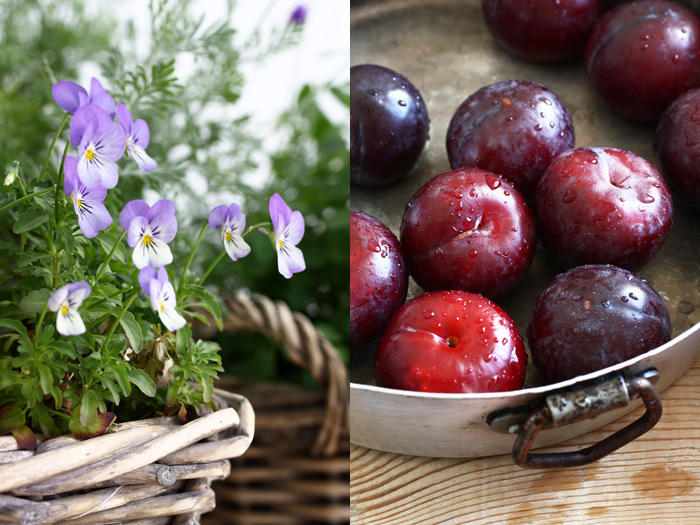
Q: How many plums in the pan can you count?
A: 10